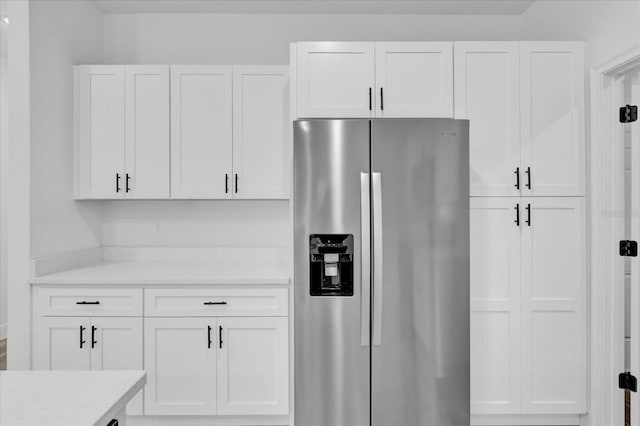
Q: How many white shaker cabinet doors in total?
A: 14